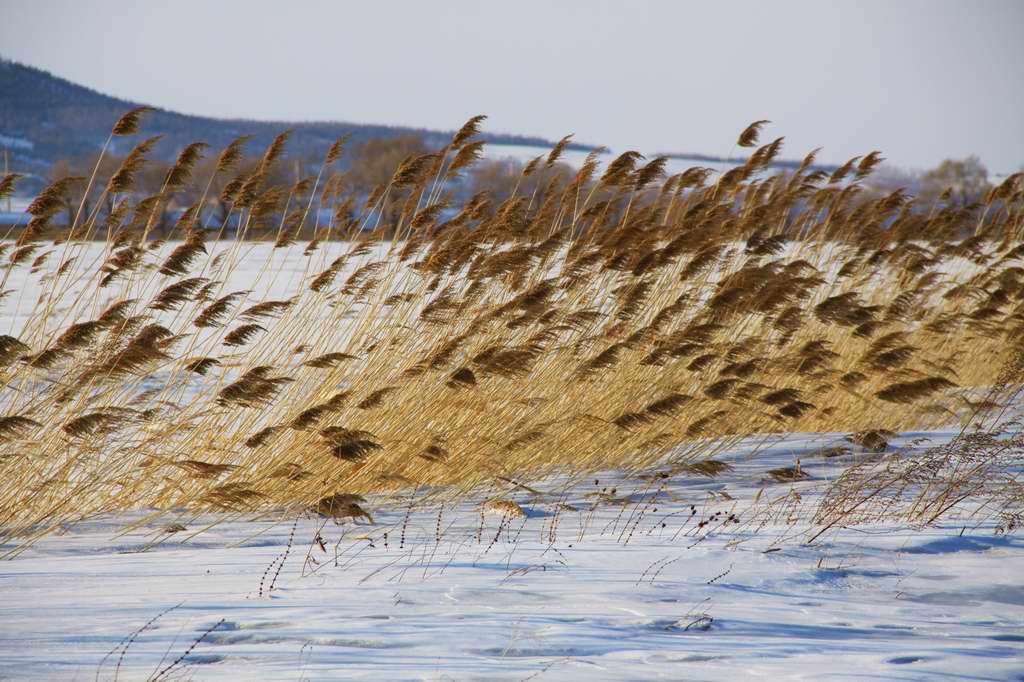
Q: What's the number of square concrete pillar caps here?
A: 0